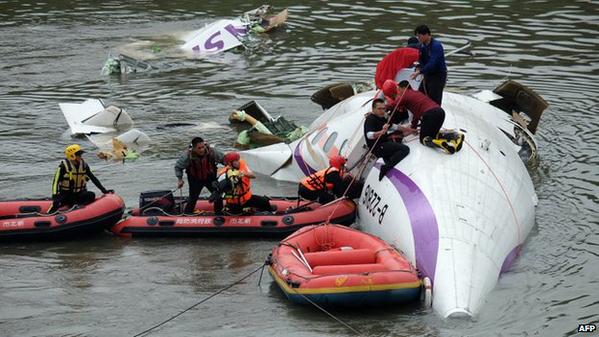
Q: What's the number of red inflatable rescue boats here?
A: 3